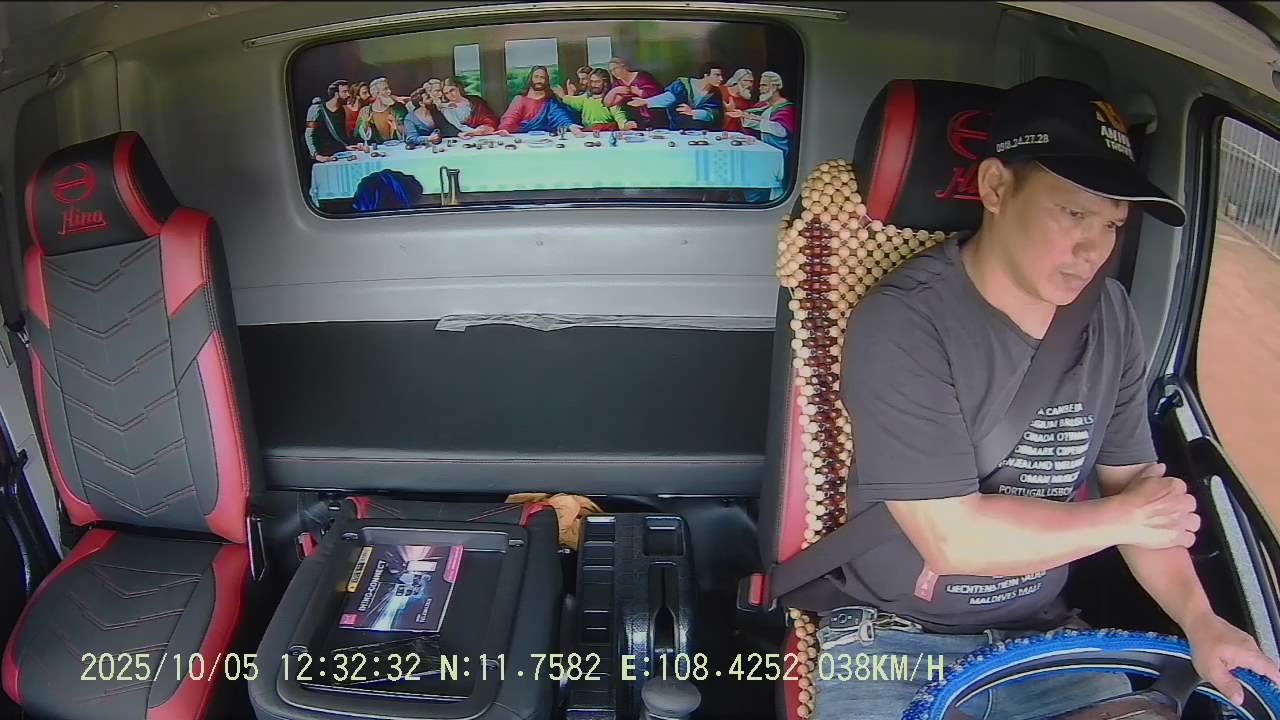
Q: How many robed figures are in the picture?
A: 13